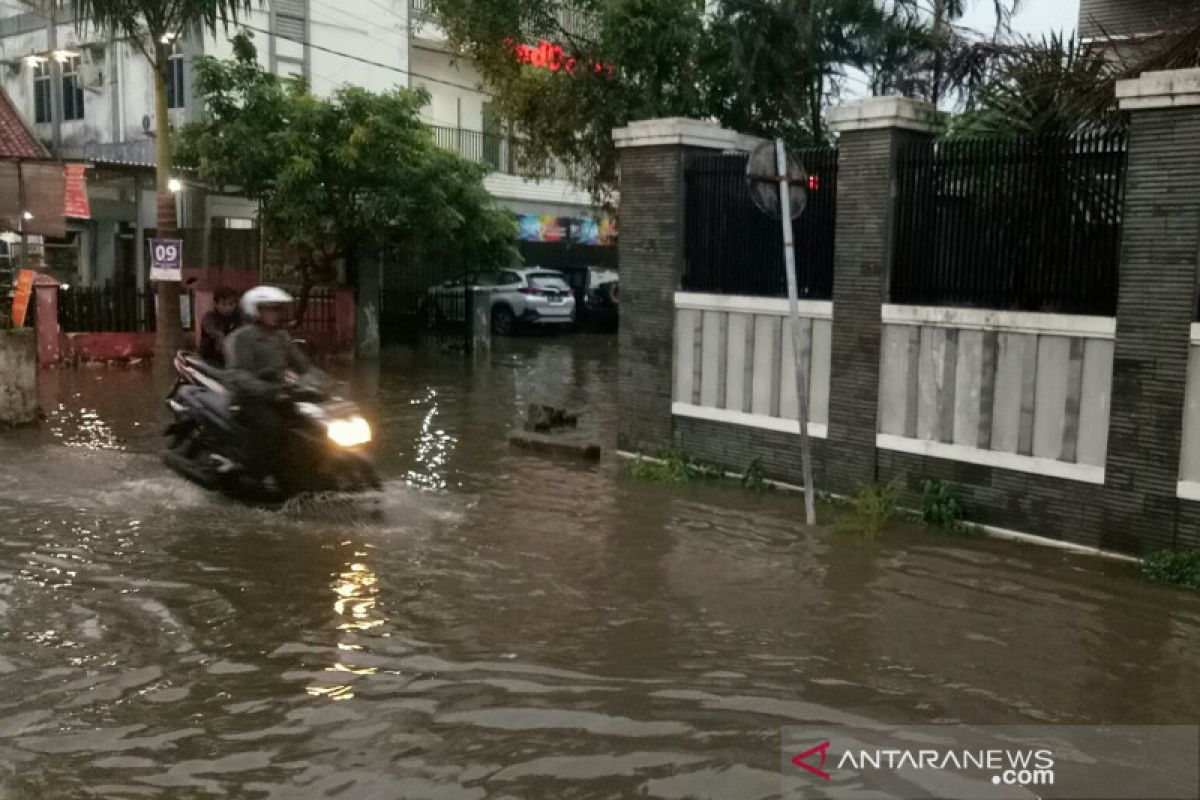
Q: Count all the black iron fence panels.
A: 2